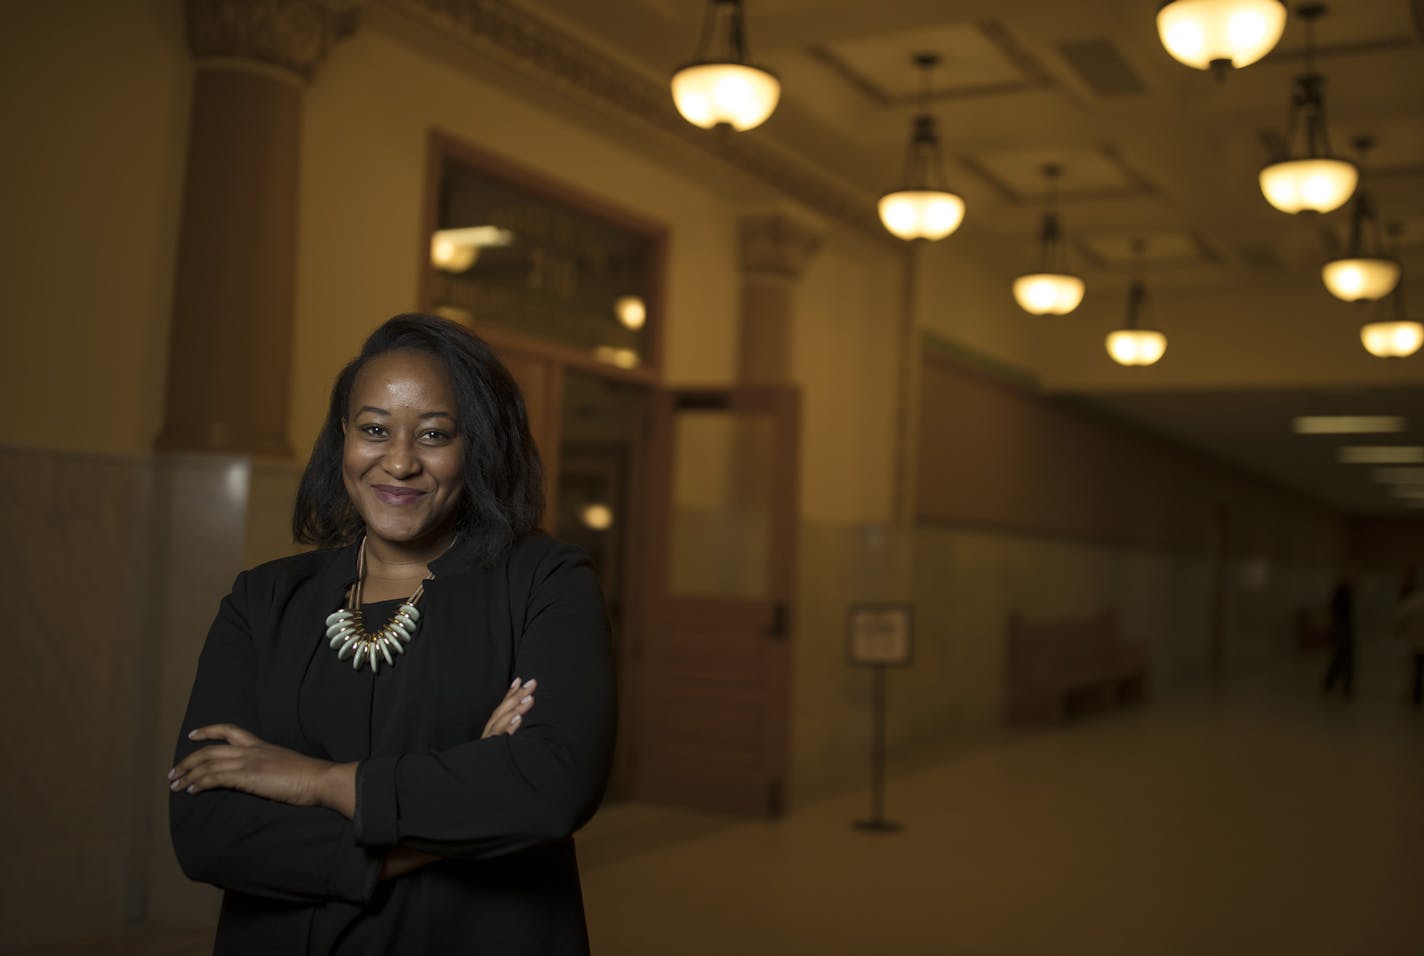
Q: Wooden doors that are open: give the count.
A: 1